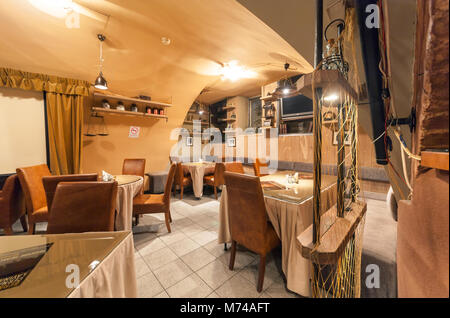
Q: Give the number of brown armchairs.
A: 11